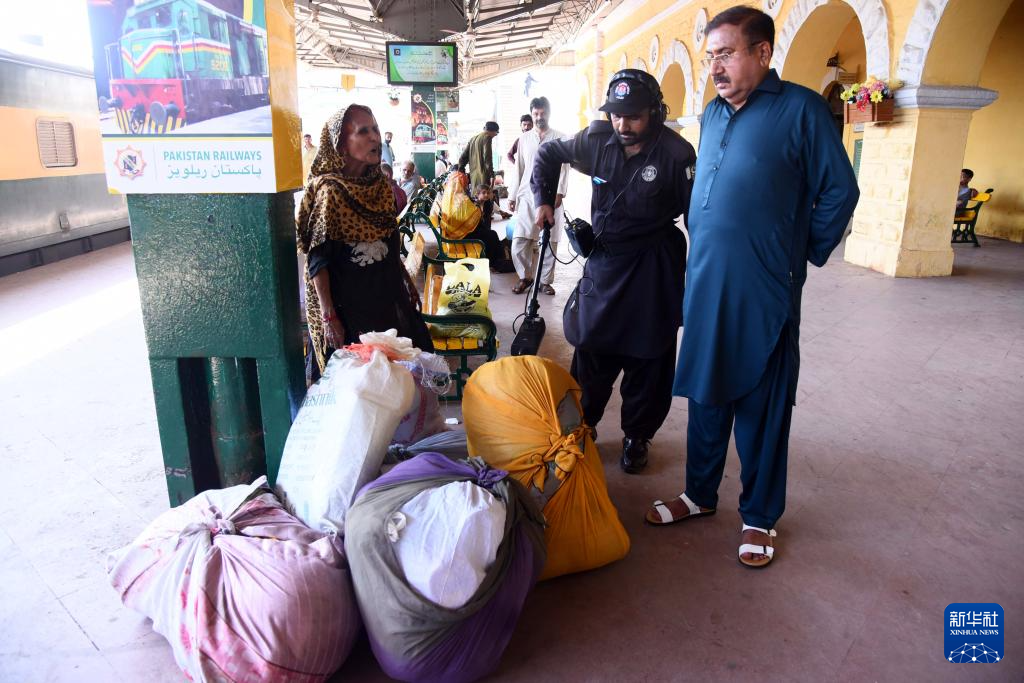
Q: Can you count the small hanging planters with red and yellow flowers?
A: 1